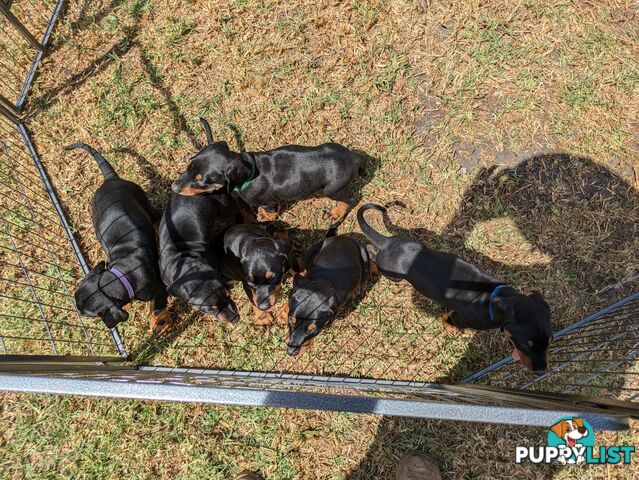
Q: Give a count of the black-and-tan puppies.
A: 6